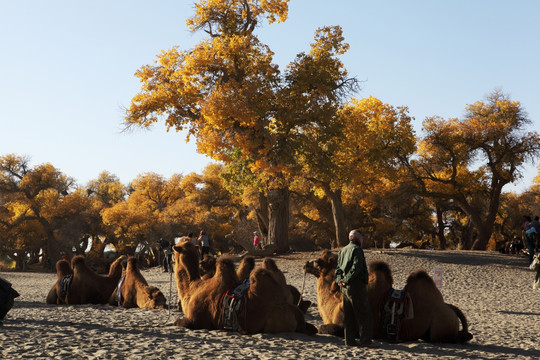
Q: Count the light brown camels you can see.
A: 5